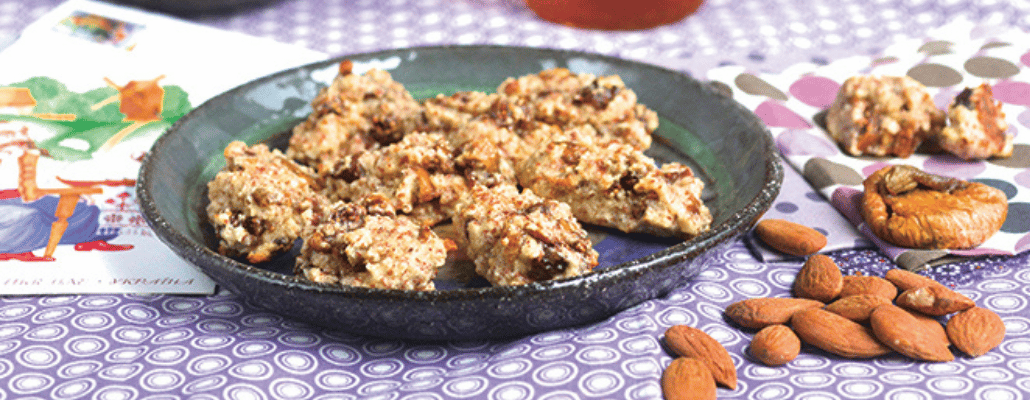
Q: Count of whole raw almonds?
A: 14